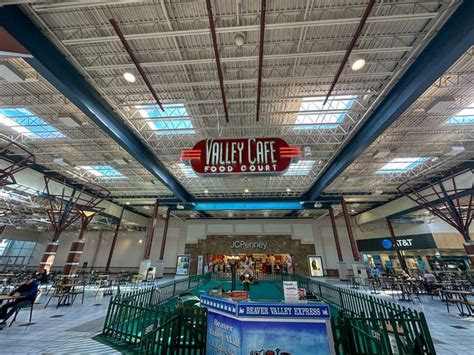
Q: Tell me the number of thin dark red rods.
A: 4